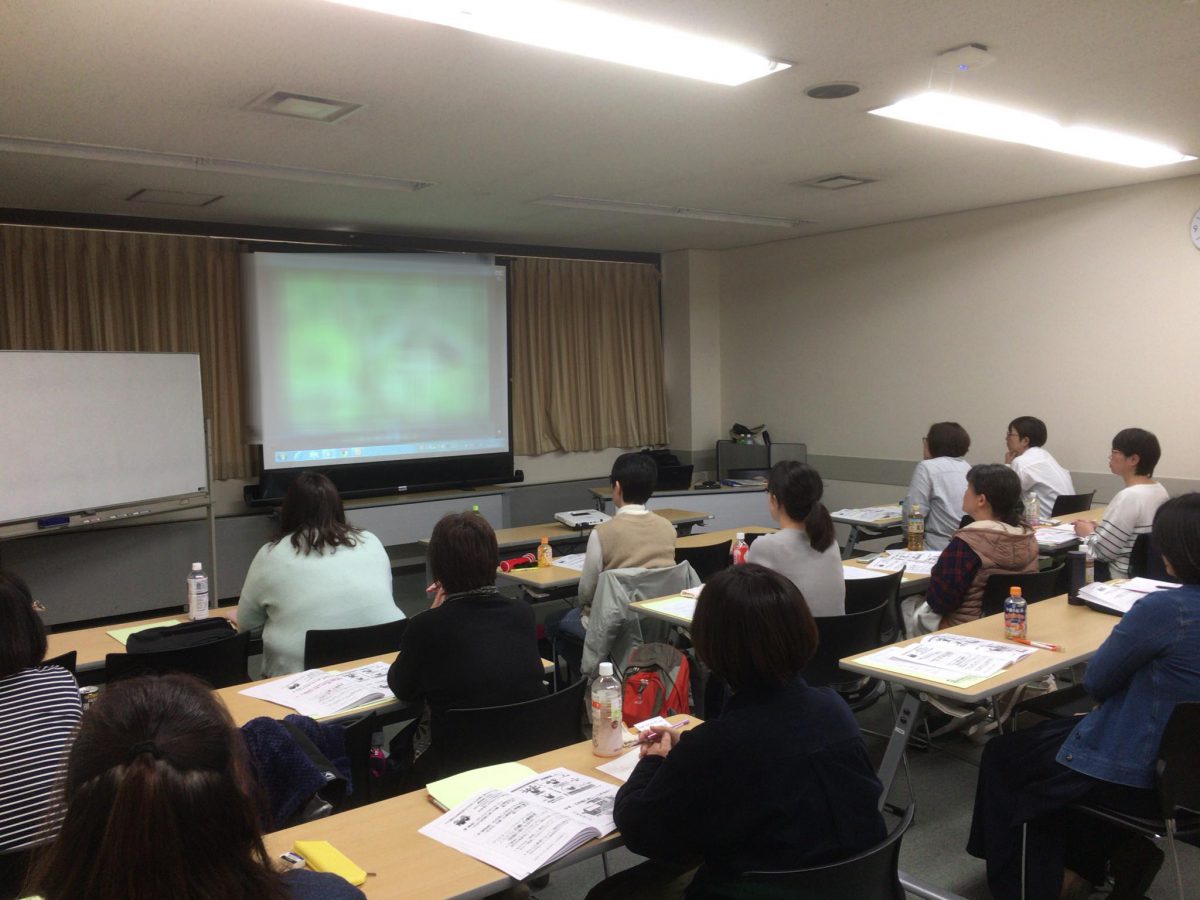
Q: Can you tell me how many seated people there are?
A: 12